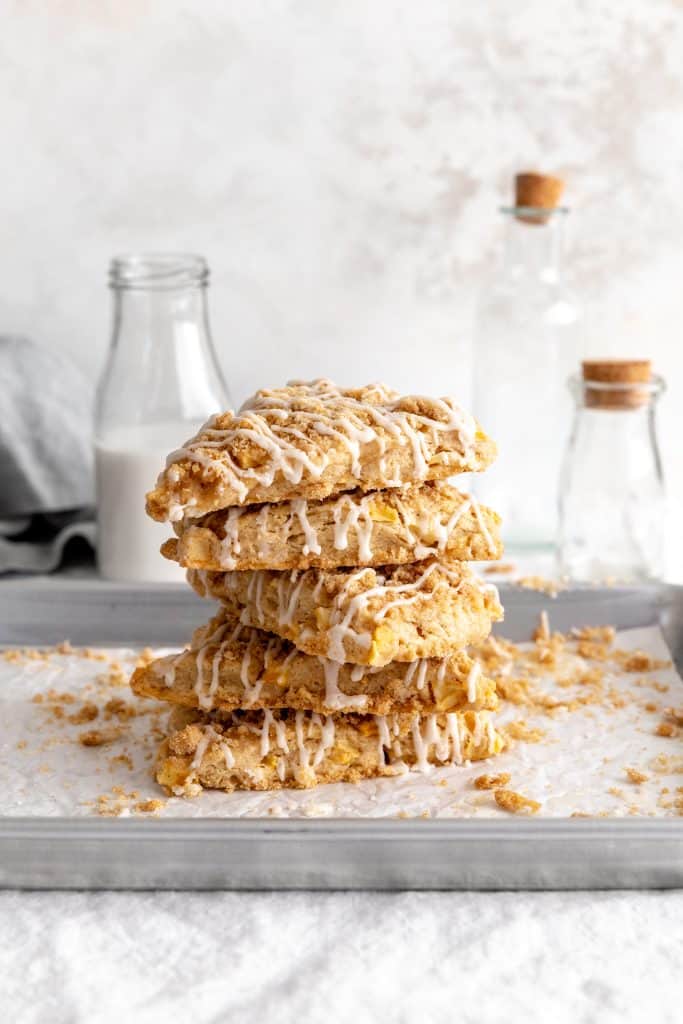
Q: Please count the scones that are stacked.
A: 5